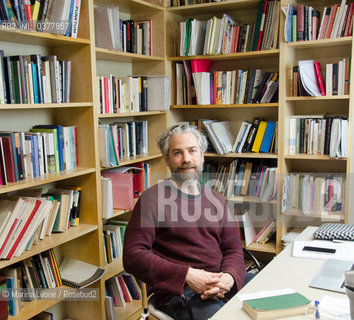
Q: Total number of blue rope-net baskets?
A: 0